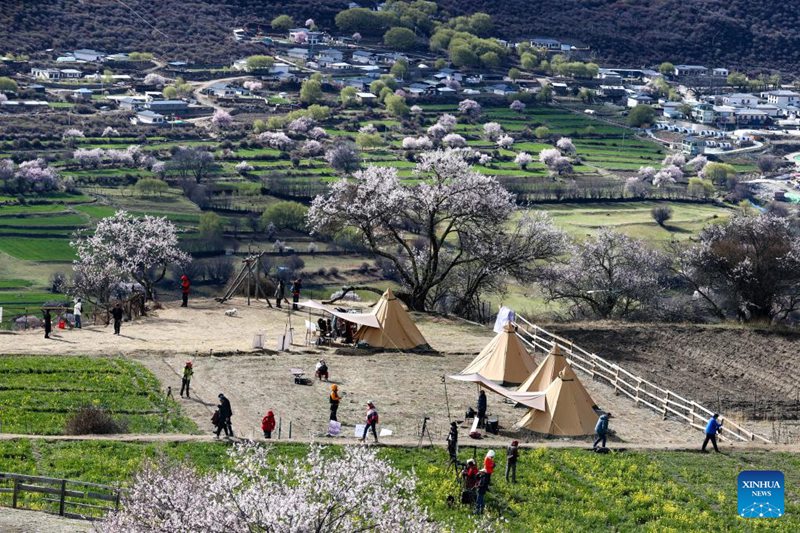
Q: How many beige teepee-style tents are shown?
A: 4